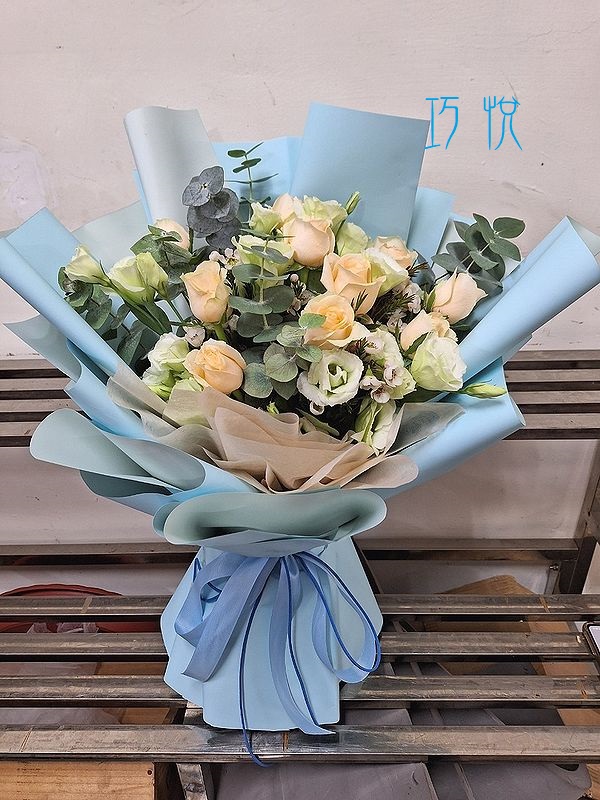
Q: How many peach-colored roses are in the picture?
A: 10